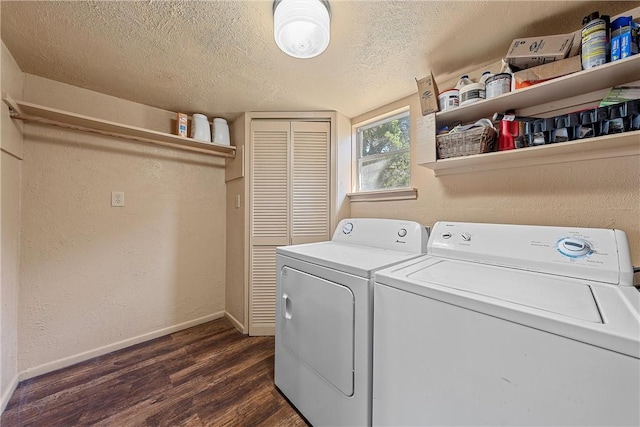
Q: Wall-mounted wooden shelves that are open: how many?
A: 3